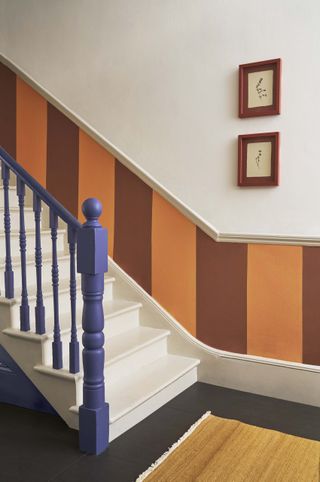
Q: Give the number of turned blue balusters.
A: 5